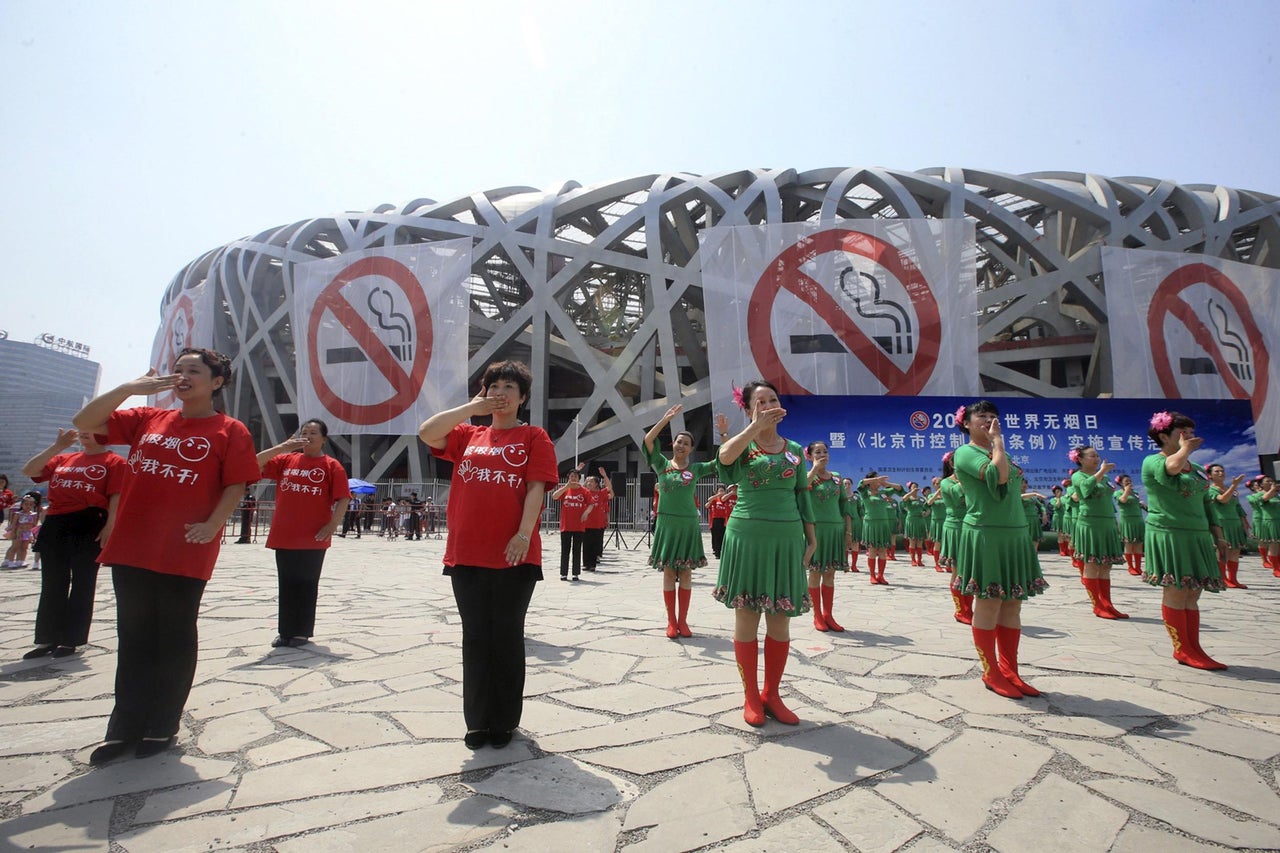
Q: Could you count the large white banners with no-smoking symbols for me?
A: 4